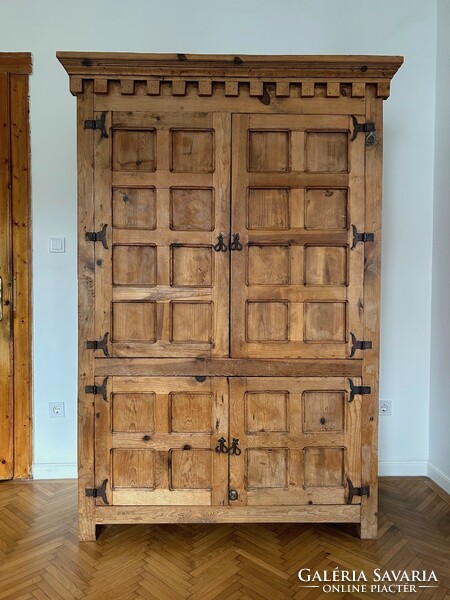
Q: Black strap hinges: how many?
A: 10